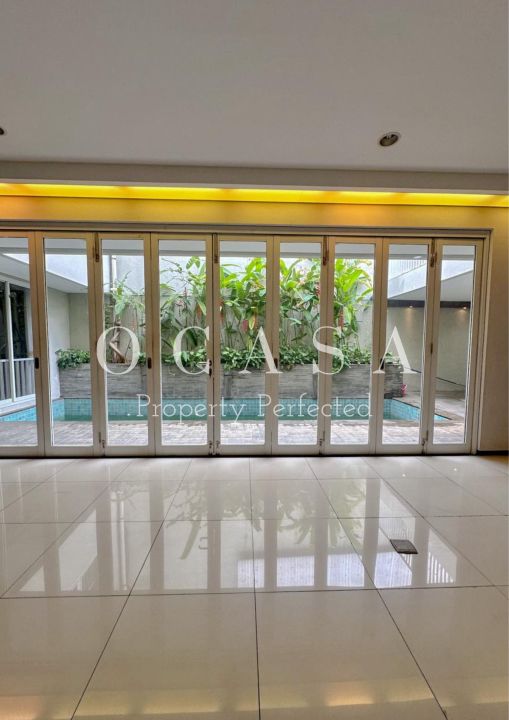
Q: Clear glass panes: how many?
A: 9